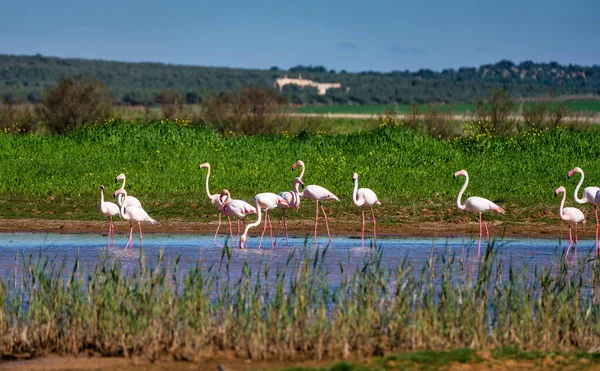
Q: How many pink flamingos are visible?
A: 12